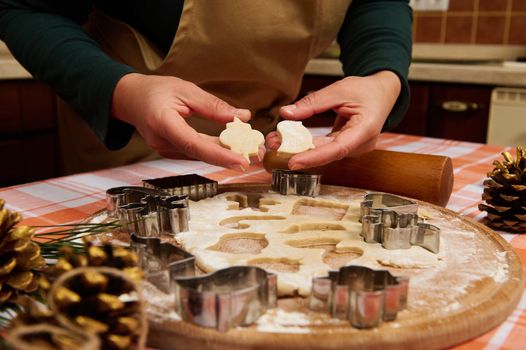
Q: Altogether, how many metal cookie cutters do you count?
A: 9